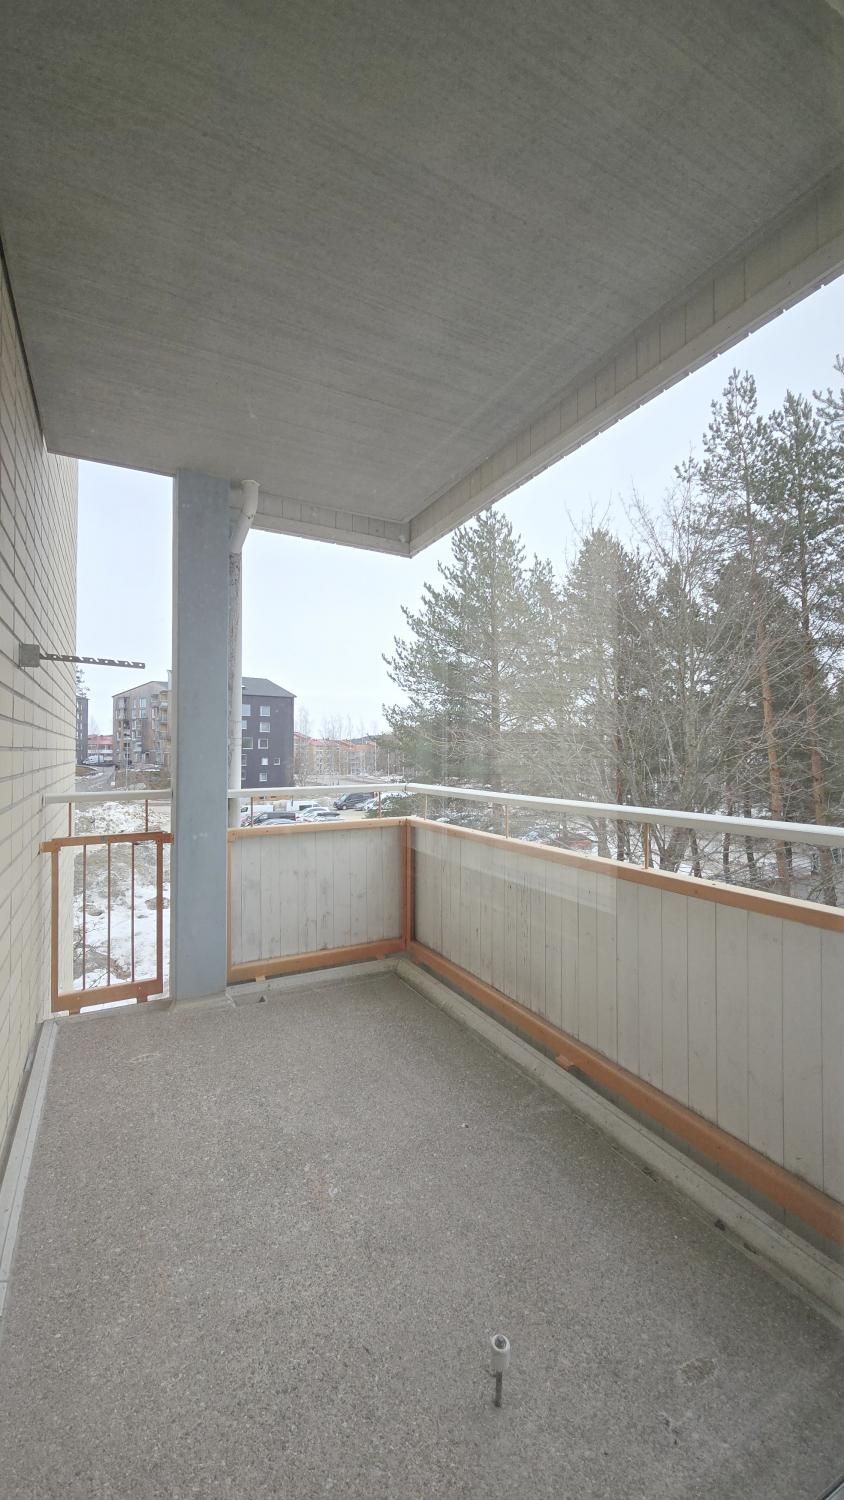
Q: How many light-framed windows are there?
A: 11